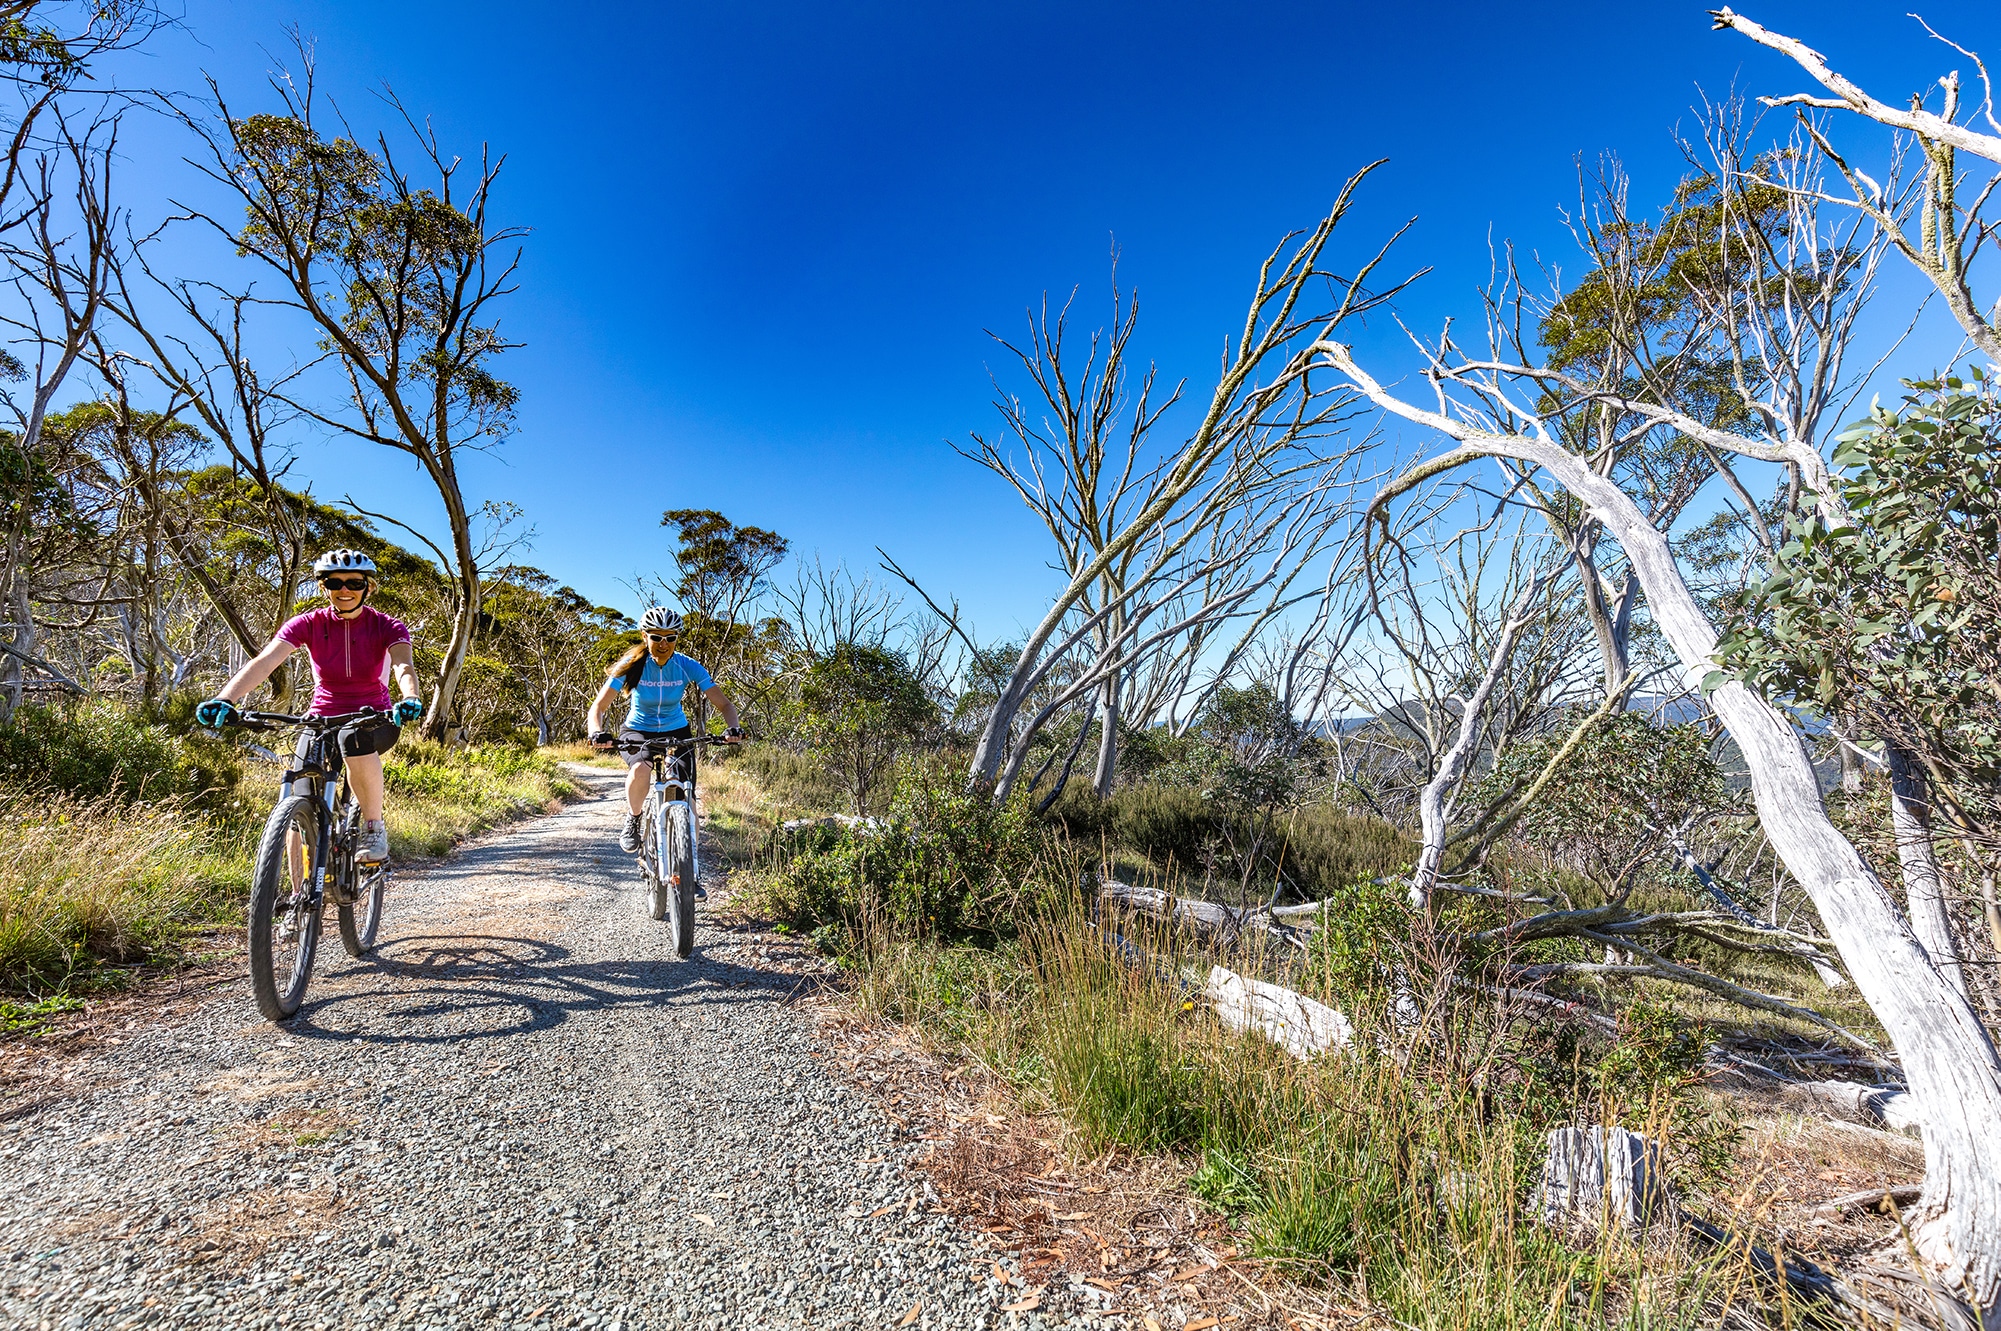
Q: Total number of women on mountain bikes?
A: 2